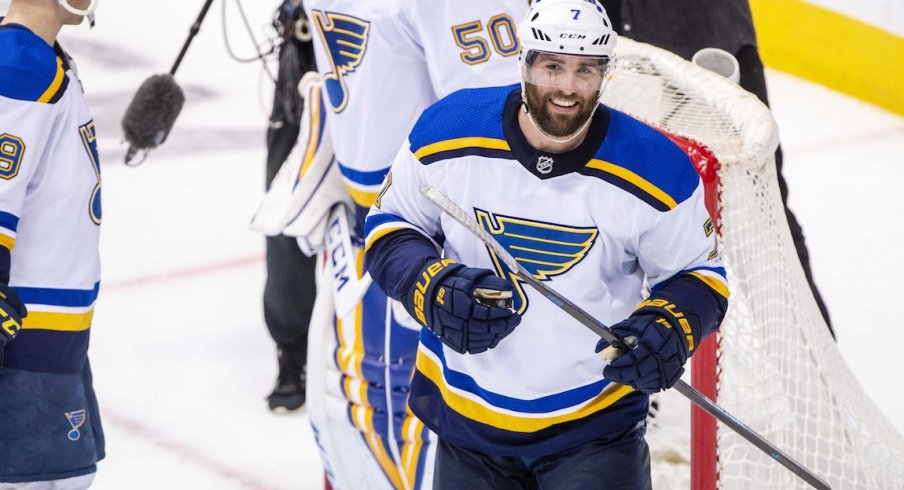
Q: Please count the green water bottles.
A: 0